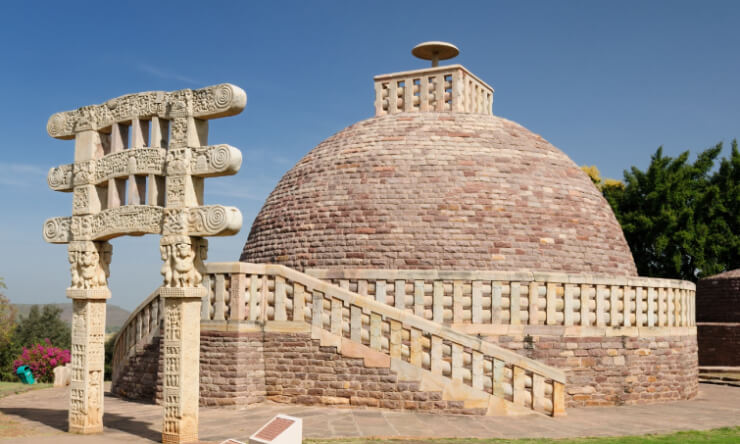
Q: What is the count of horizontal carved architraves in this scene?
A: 3